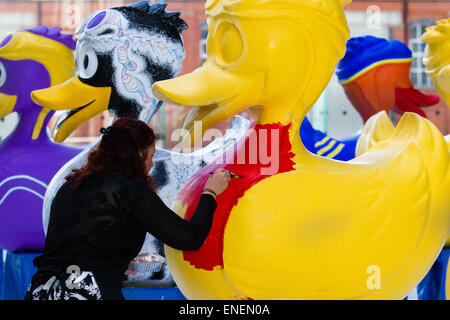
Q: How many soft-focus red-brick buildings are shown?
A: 1